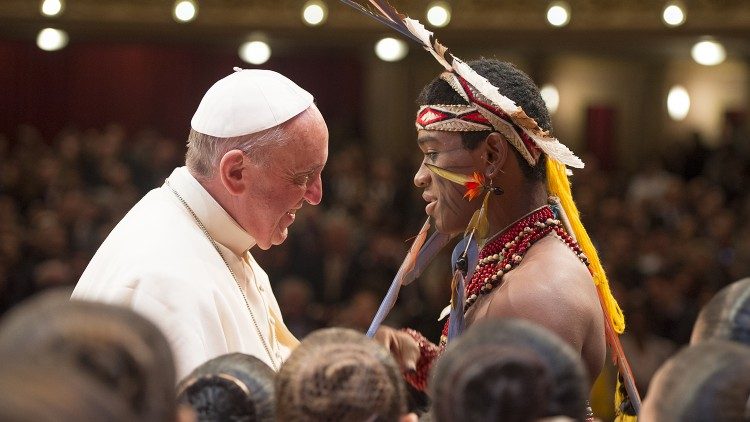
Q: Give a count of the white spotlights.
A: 12